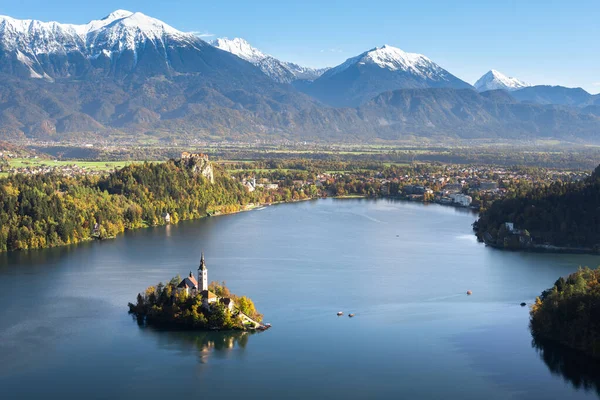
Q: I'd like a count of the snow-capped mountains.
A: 4